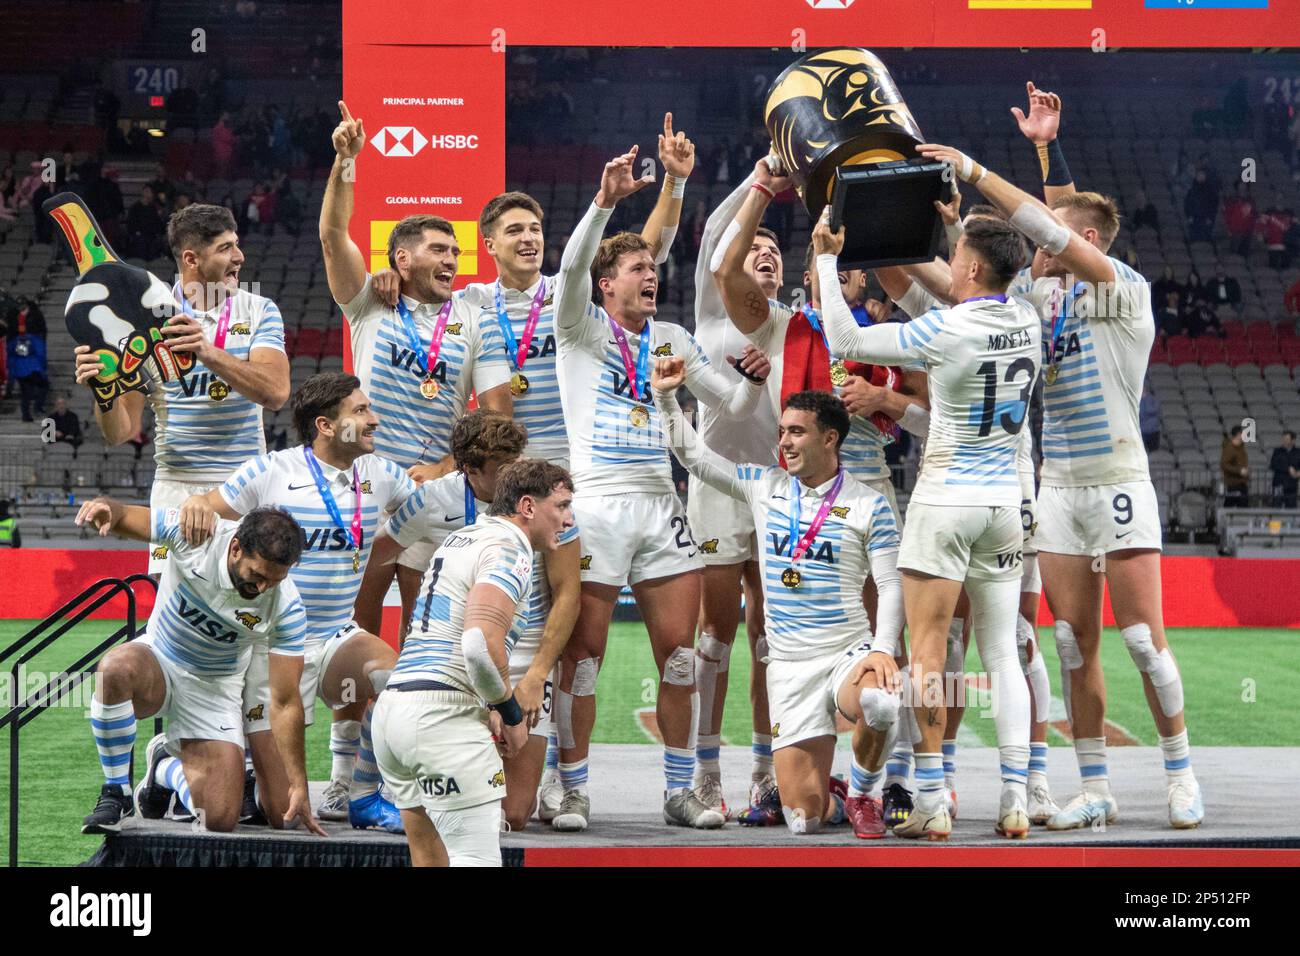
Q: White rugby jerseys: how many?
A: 14